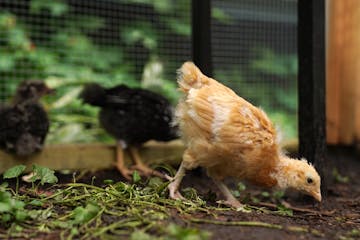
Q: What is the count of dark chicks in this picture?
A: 2